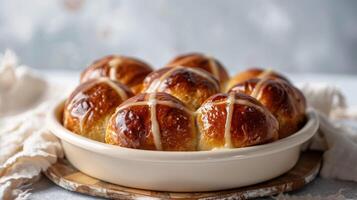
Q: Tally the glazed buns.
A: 8